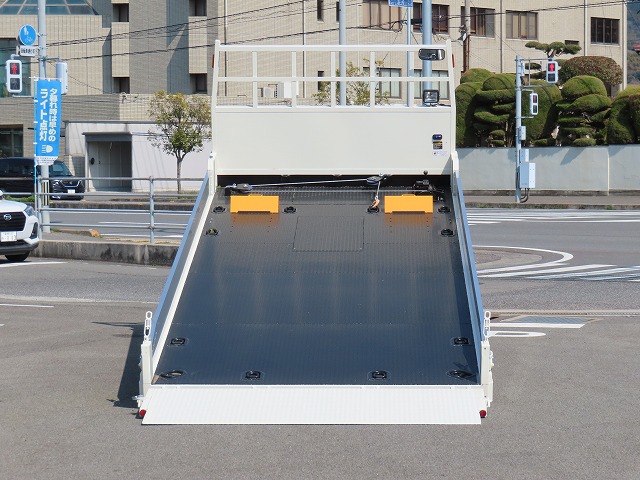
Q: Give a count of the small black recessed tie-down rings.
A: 12